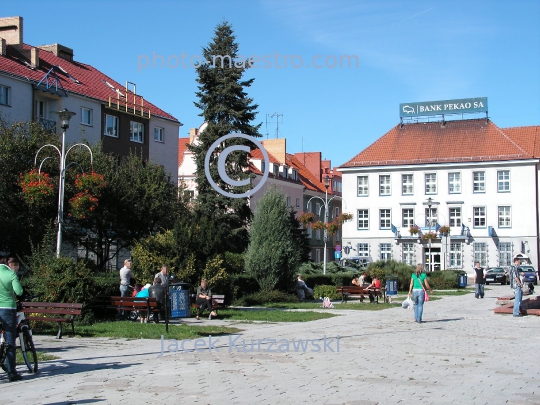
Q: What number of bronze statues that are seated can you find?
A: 0